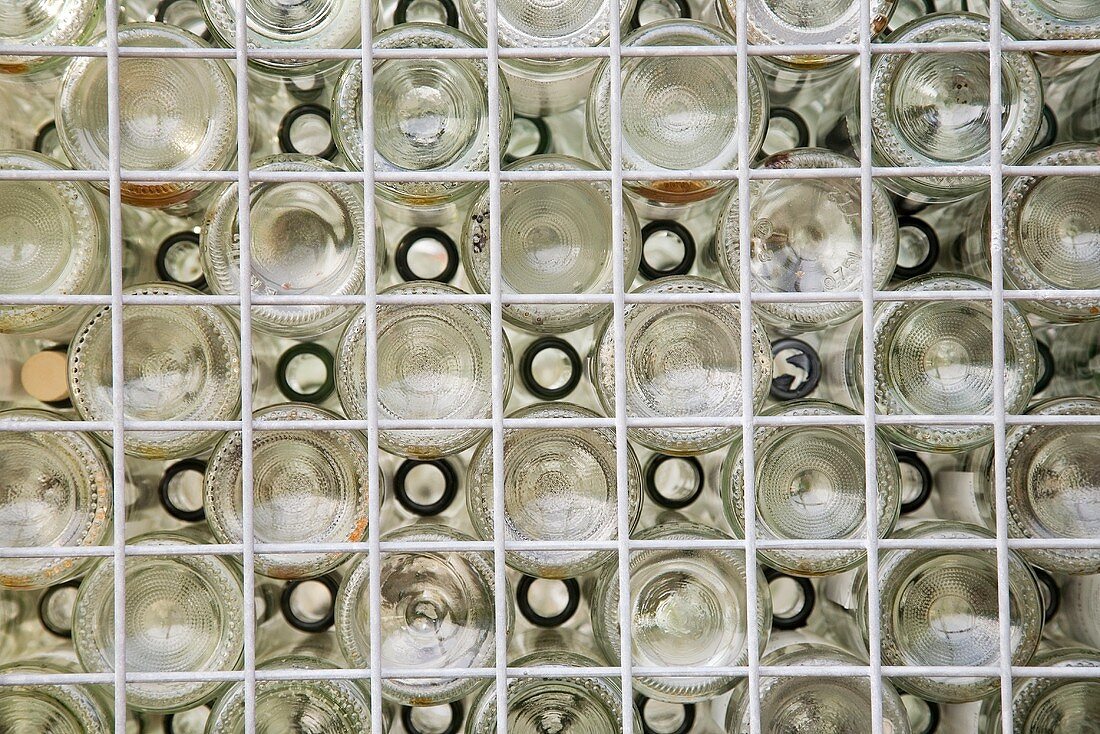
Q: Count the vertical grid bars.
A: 8